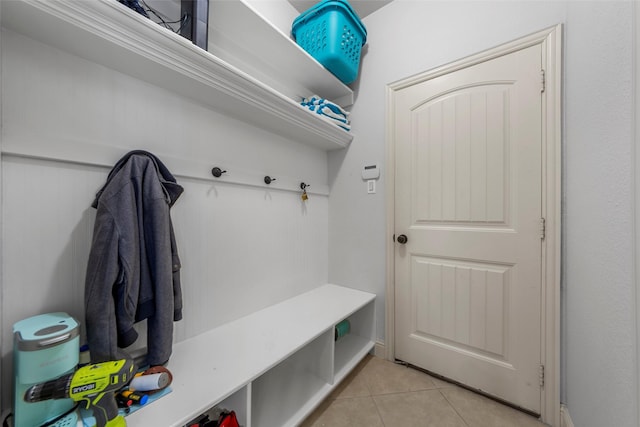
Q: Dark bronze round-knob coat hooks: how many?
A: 3